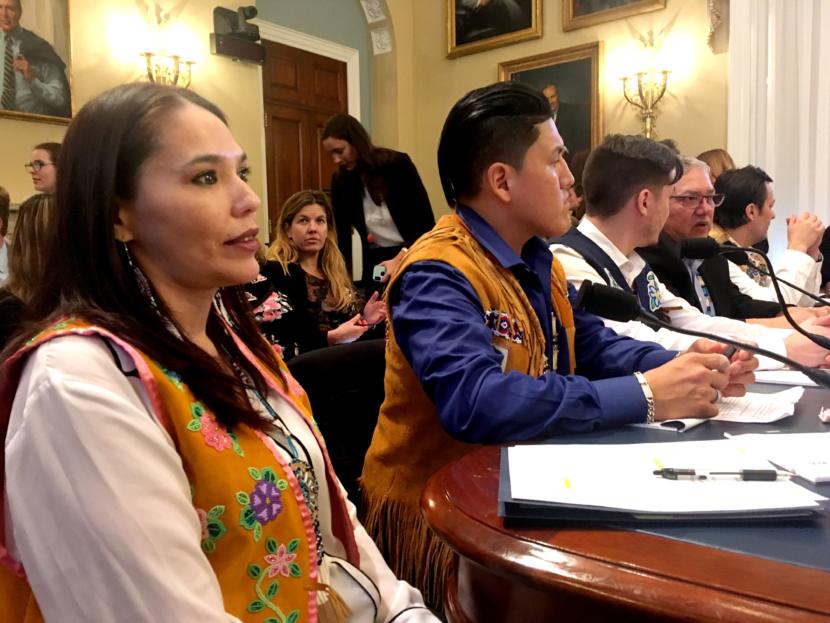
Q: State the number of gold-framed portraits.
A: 4